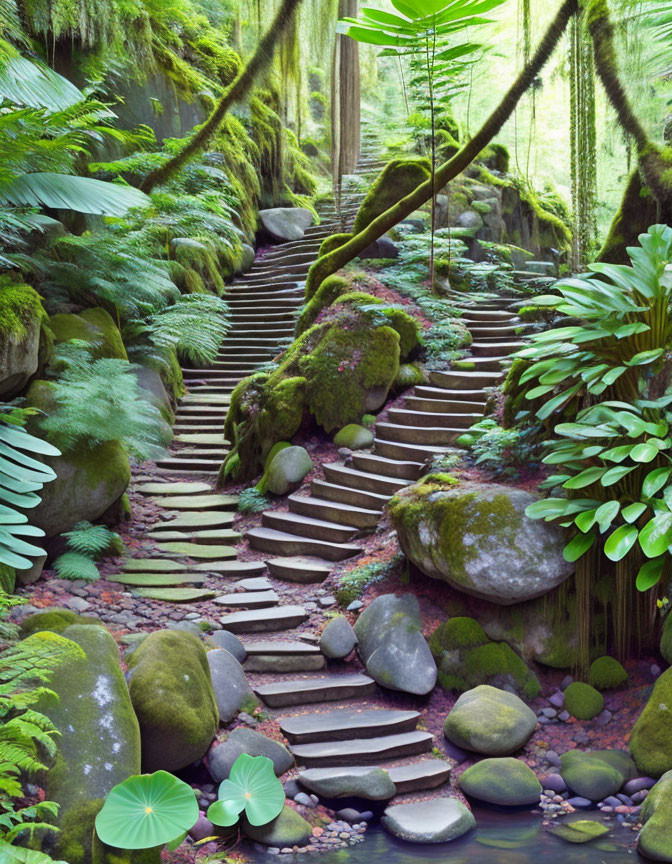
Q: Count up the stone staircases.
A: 2